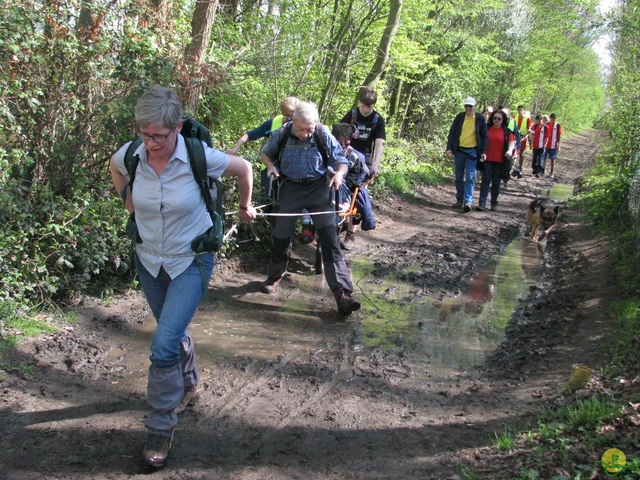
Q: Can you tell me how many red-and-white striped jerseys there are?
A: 2